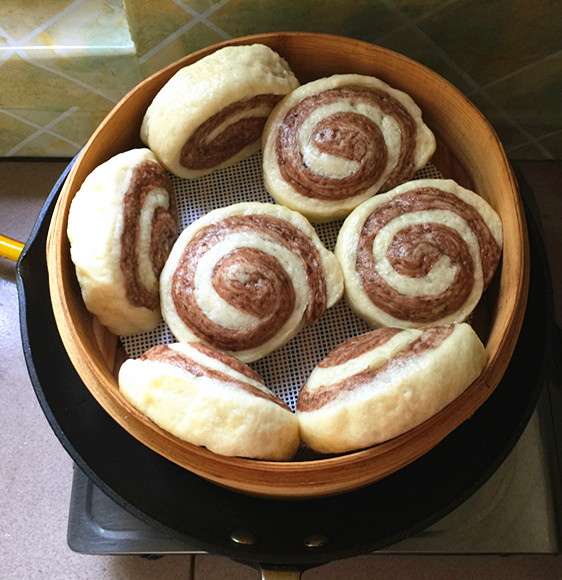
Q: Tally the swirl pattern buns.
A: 7